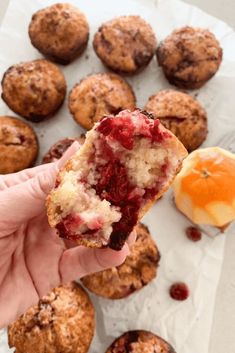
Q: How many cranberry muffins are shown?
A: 12